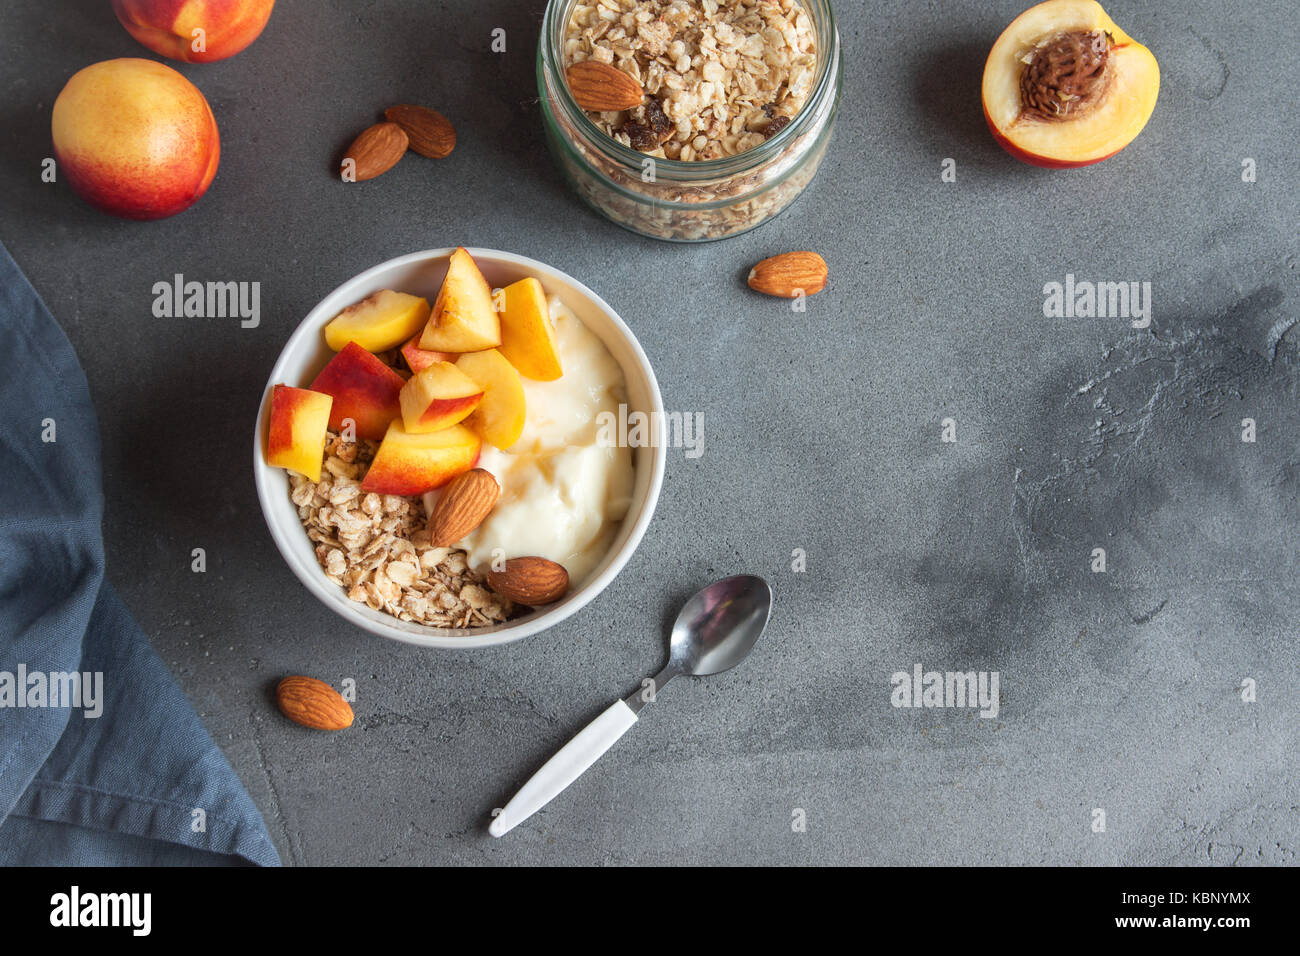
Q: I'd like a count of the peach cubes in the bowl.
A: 9